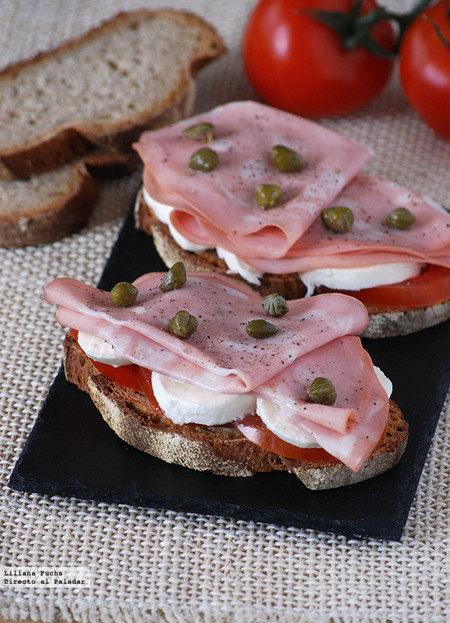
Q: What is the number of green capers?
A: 12